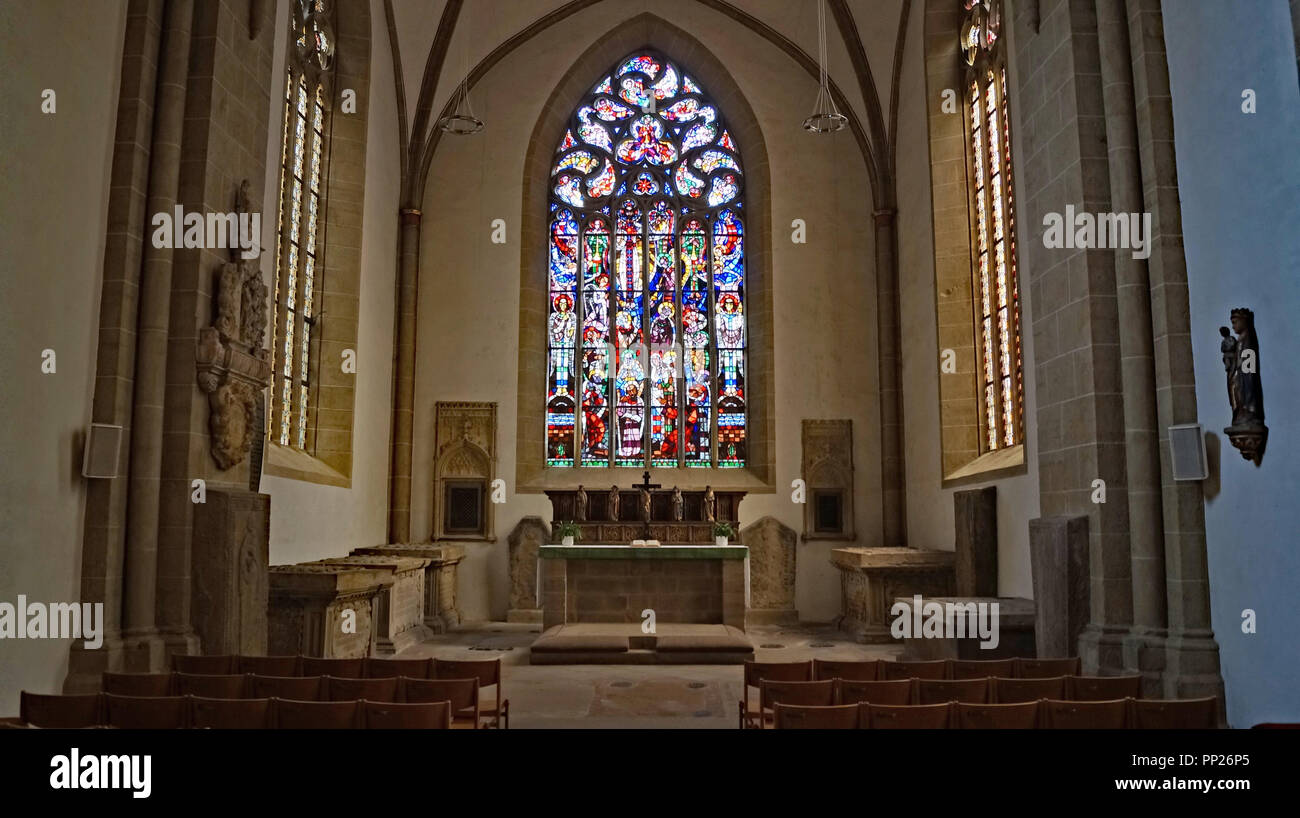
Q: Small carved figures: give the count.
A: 5